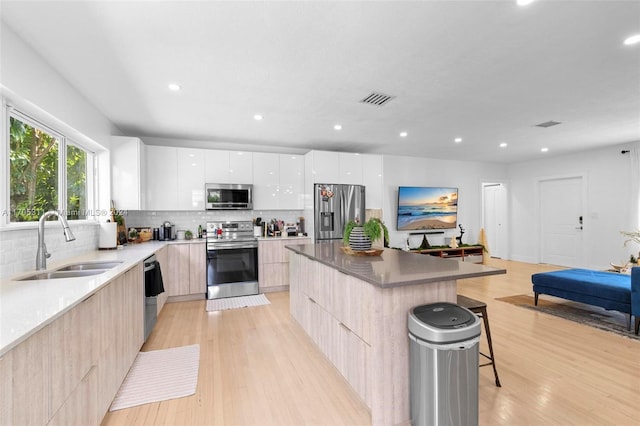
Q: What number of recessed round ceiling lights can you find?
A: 9